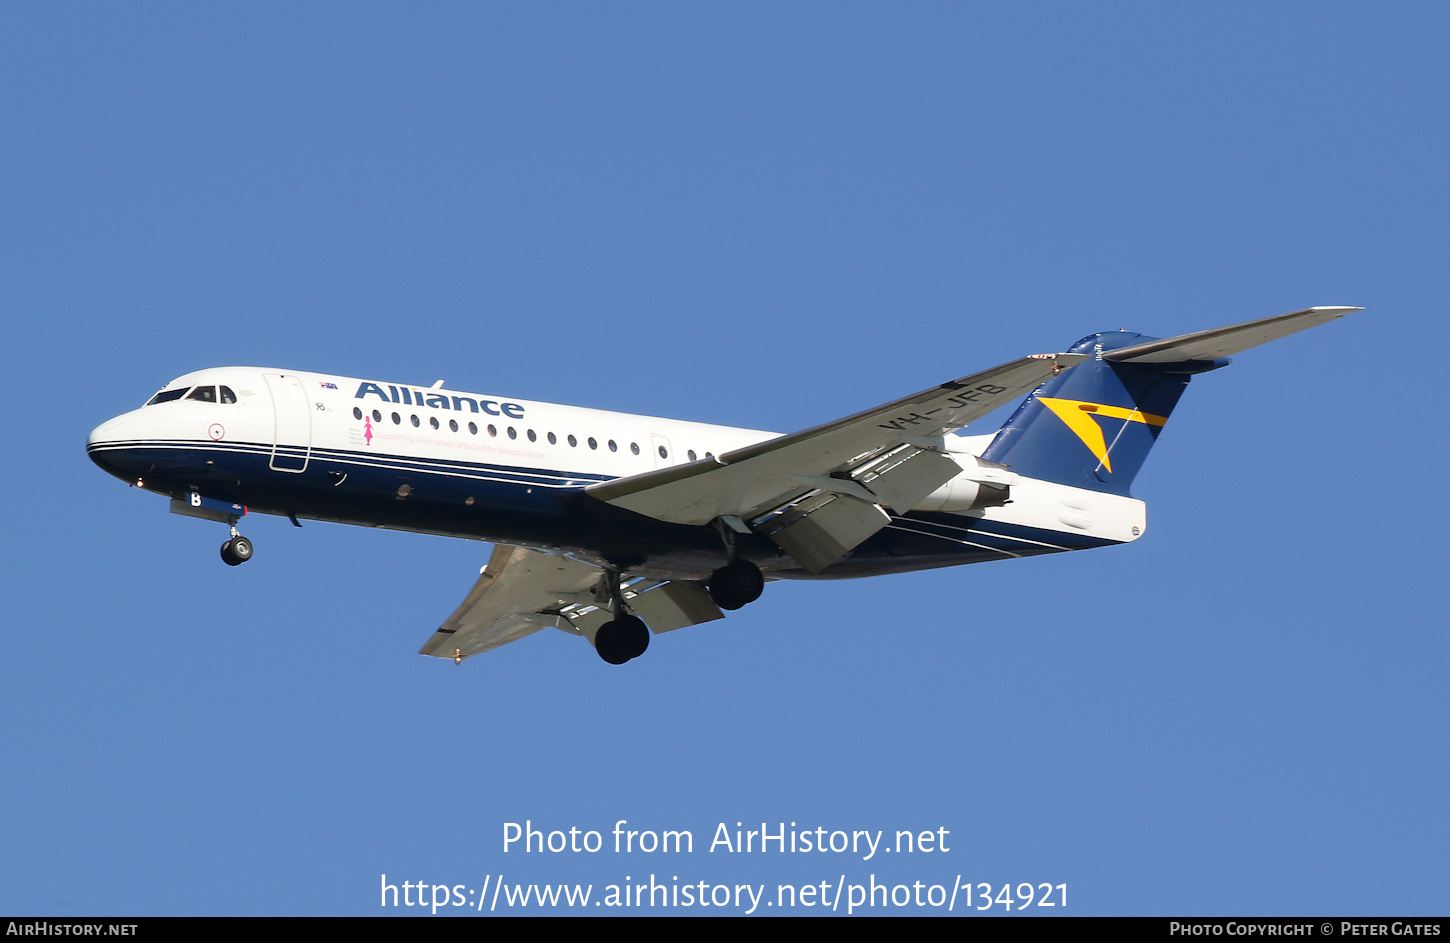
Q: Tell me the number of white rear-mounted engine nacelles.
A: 1